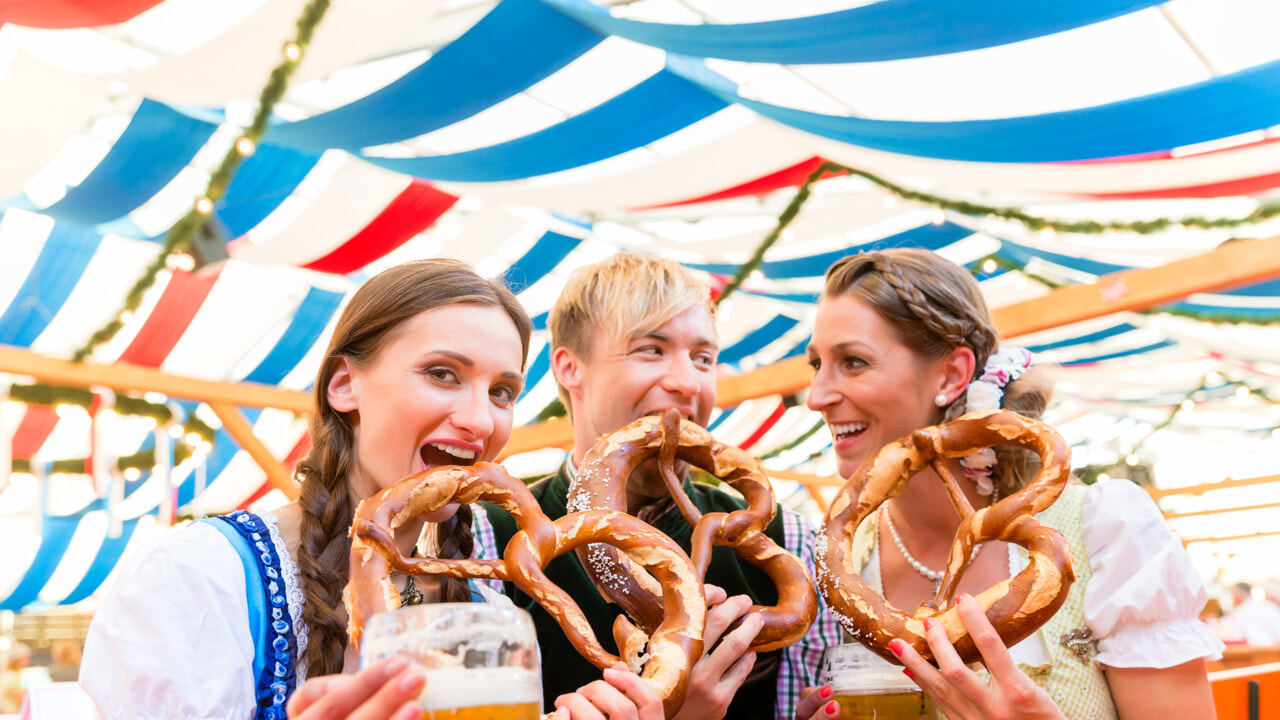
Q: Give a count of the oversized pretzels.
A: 3